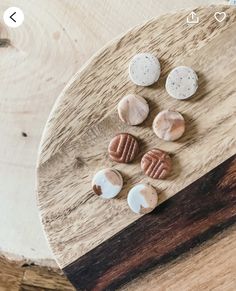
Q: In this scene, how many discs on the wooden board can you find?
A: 8